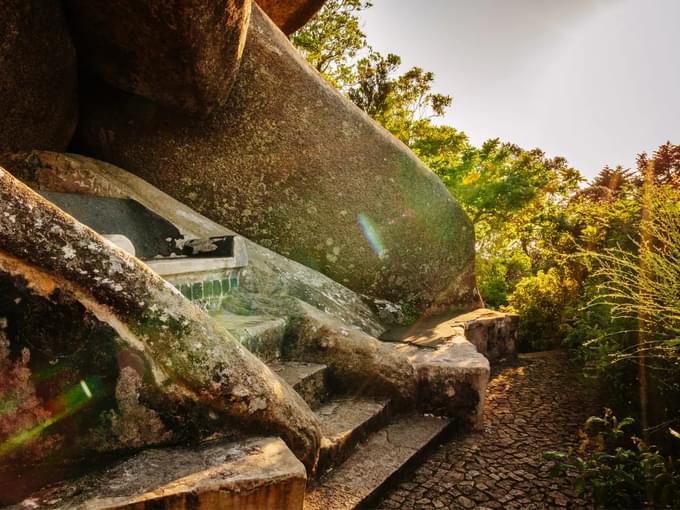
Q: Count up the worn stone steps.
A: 4